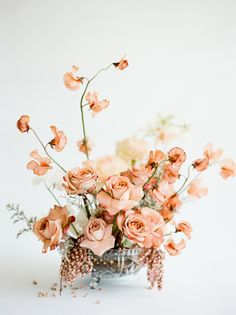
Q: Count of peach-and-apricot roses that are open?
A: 5